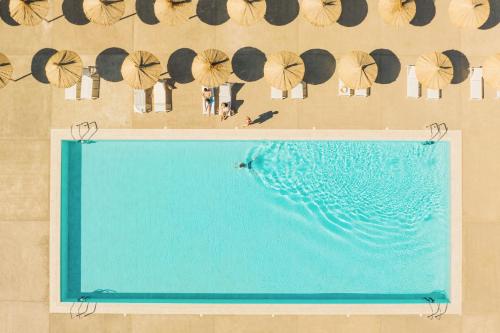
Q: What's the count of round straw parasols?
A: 15